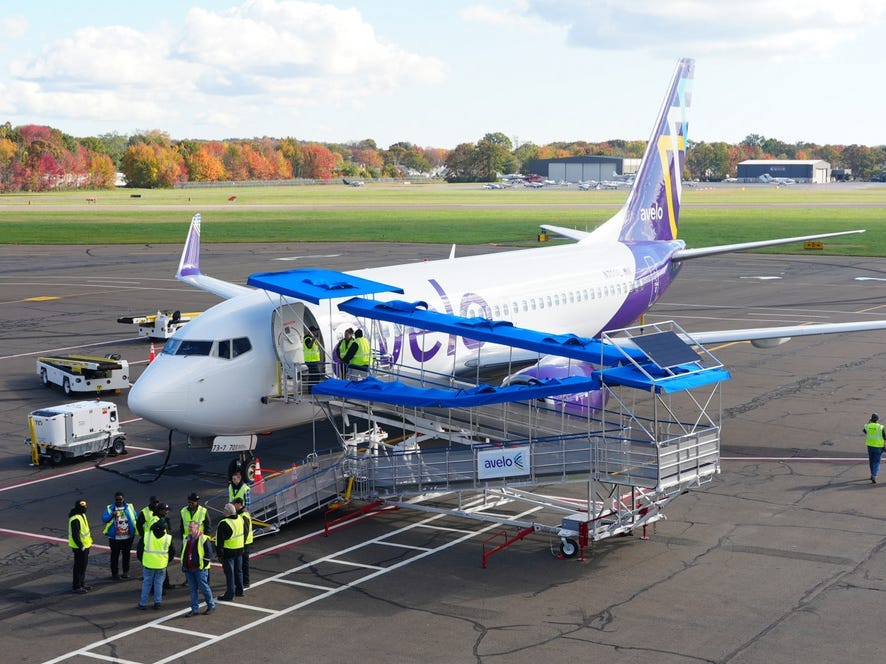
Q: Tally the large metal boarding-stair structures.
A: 1